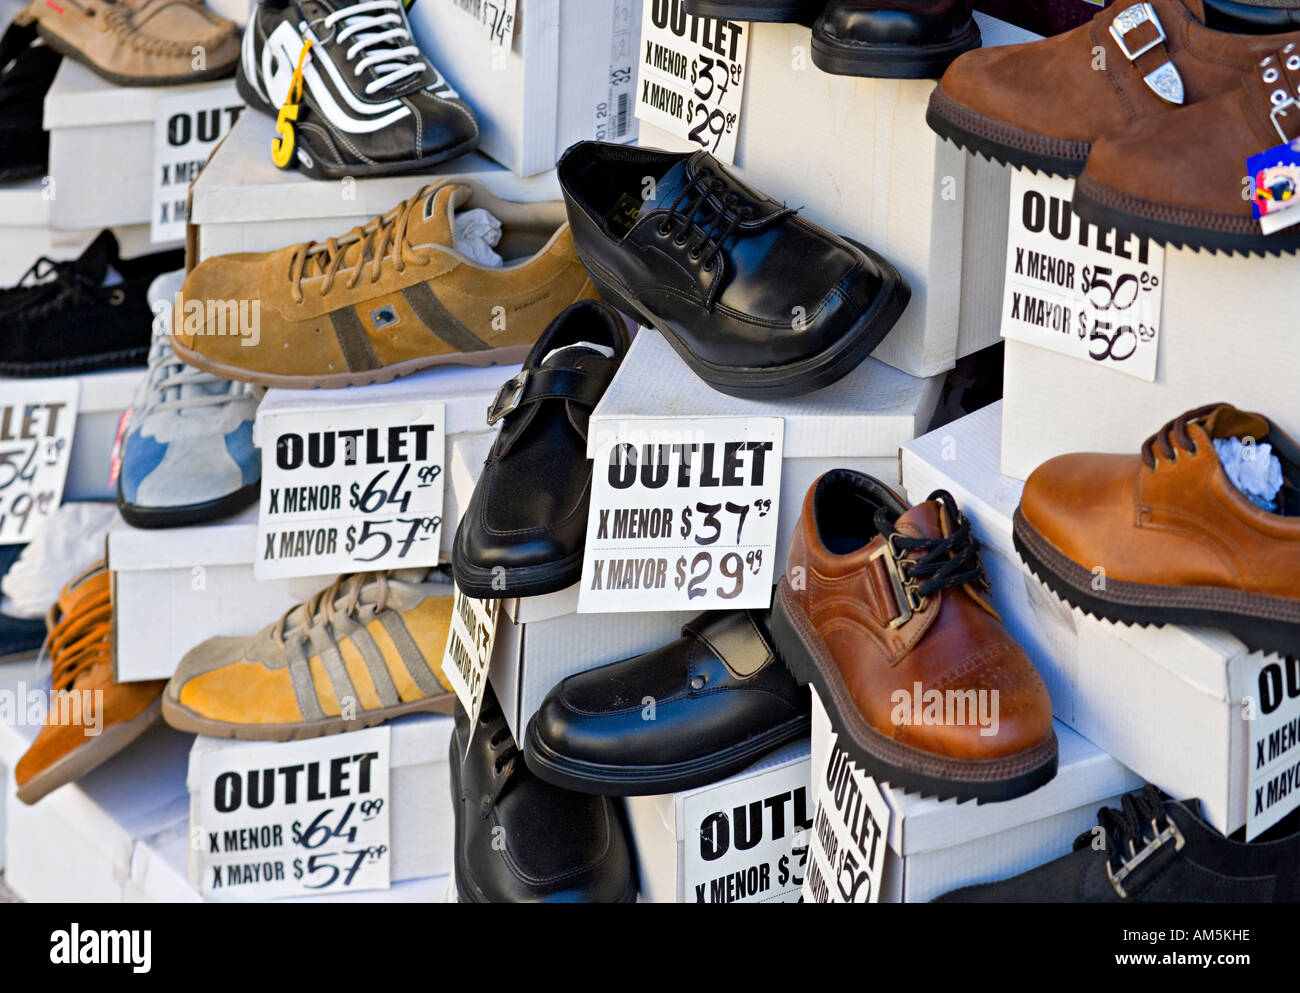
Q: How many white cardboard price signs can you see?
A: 12